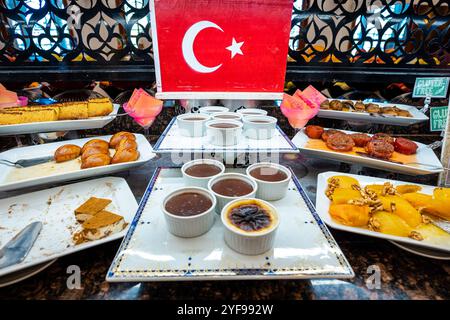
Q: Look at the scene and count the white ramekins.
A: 11